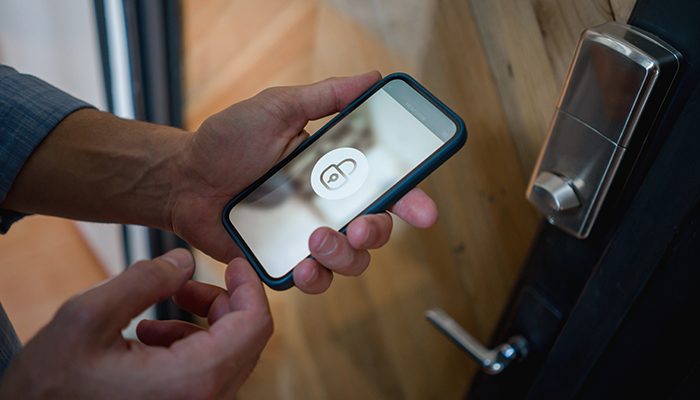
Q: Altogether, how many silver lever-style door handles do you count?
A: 1